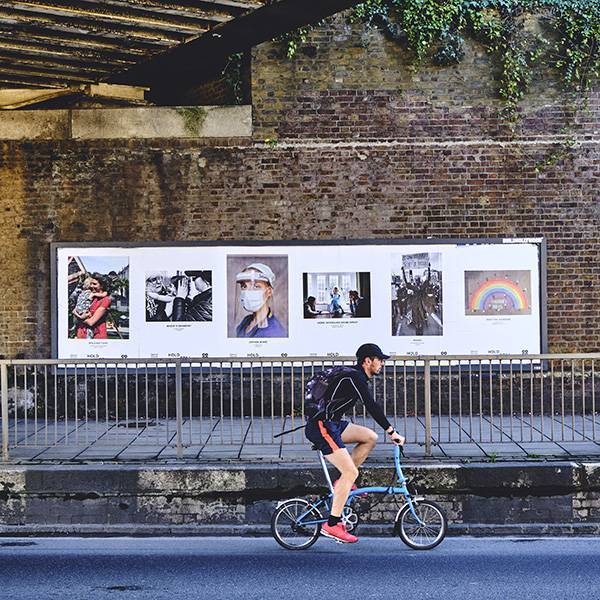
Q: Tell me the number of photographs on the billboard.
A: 6